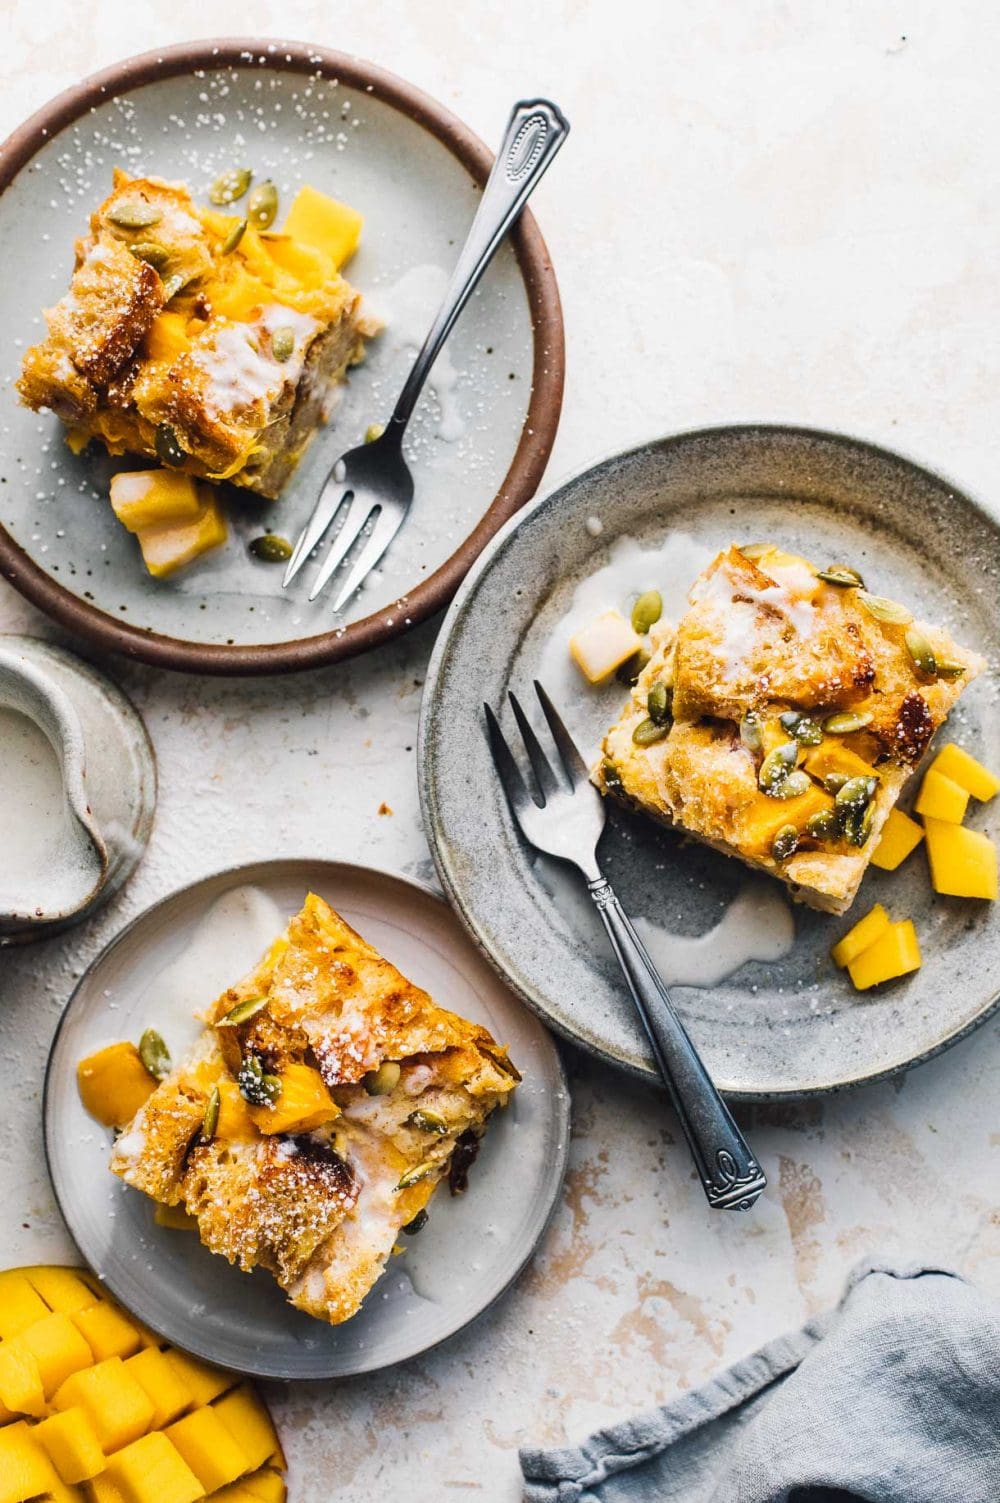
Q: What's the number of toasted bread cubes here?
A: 3